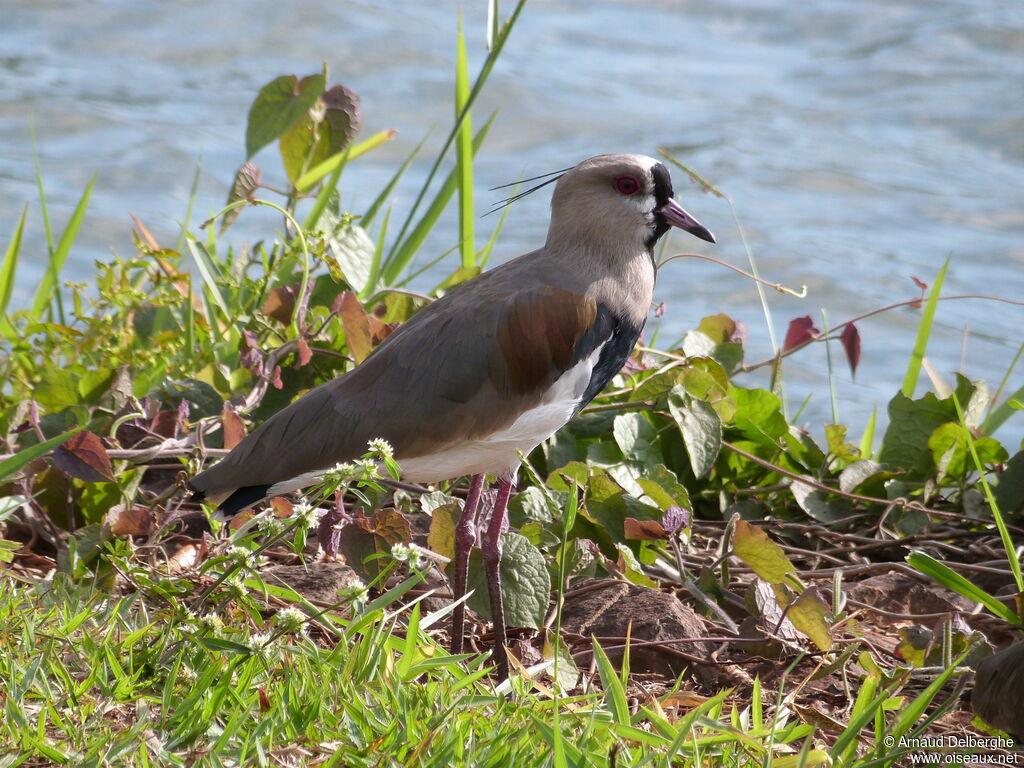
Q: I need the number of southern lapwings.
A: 1